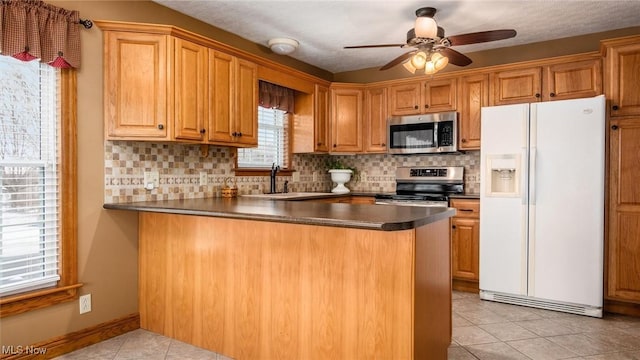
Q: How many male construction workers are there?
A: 0